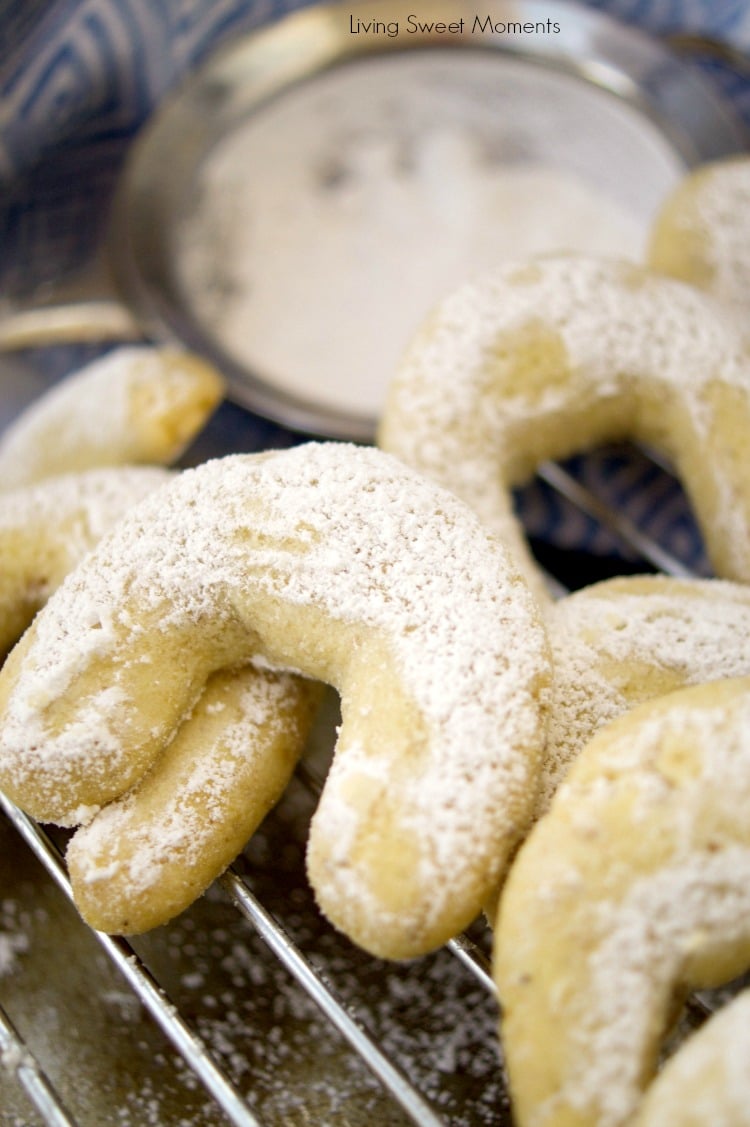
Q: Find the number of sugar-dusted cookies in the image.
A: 9